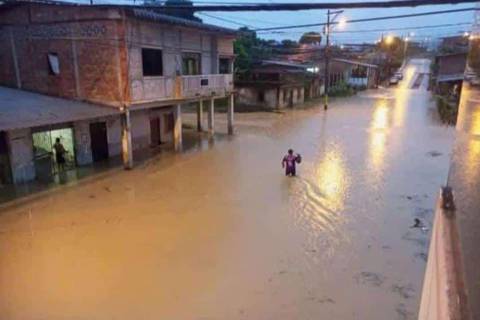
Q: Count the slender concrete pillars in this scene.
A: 5